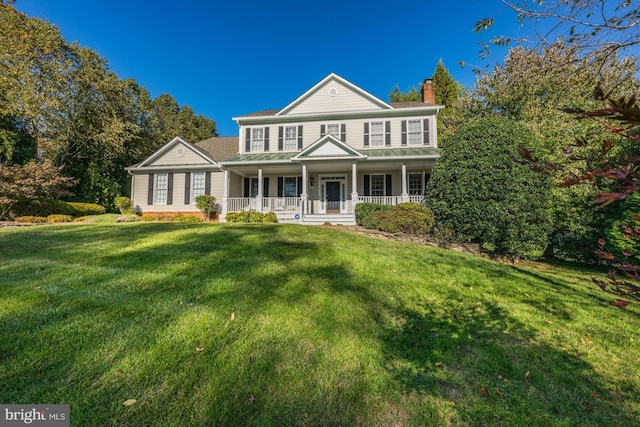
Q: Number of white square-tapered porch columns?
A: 5